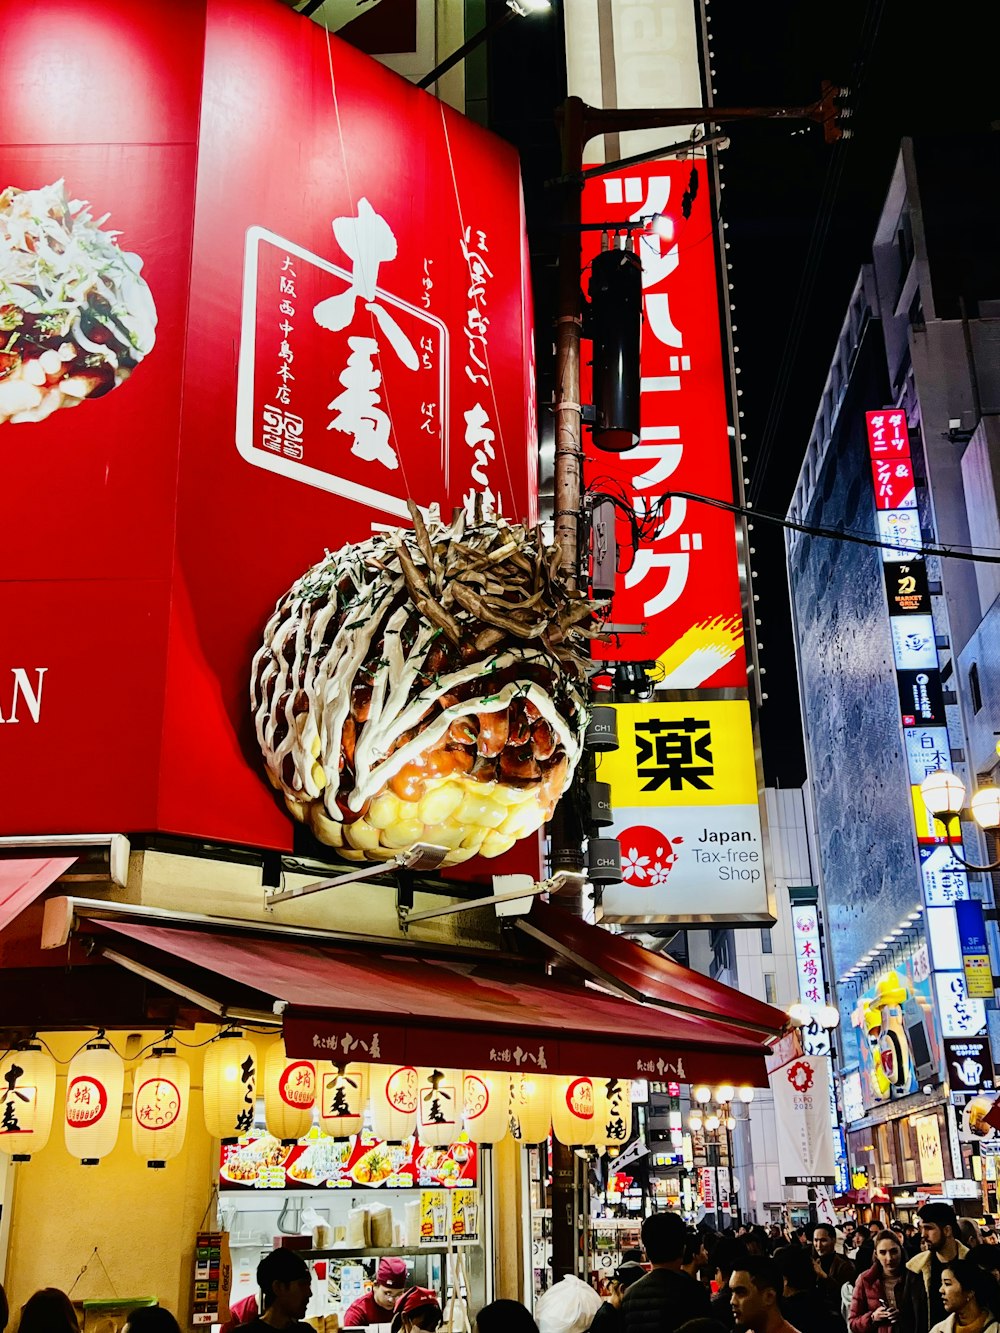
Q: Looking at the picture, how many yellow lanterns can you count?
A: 12